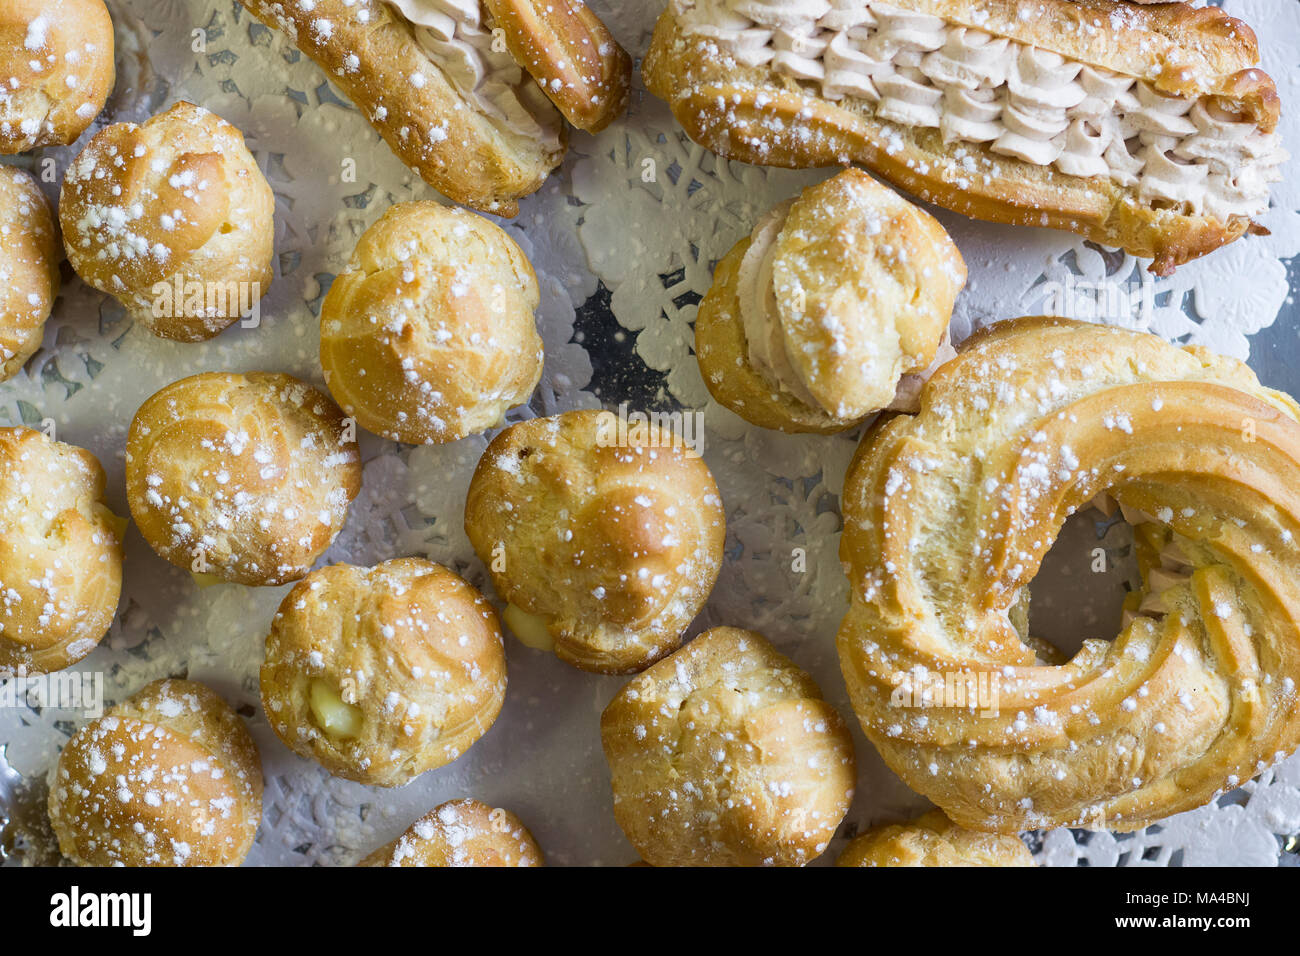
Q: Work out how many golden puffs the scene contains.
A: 13